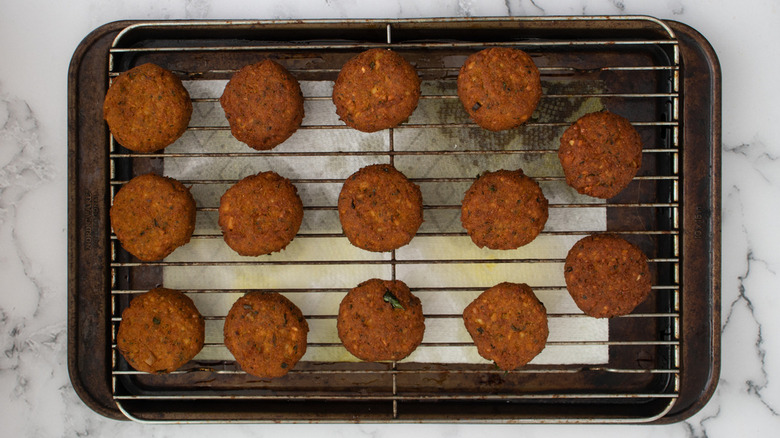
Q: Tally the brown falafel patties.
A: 14